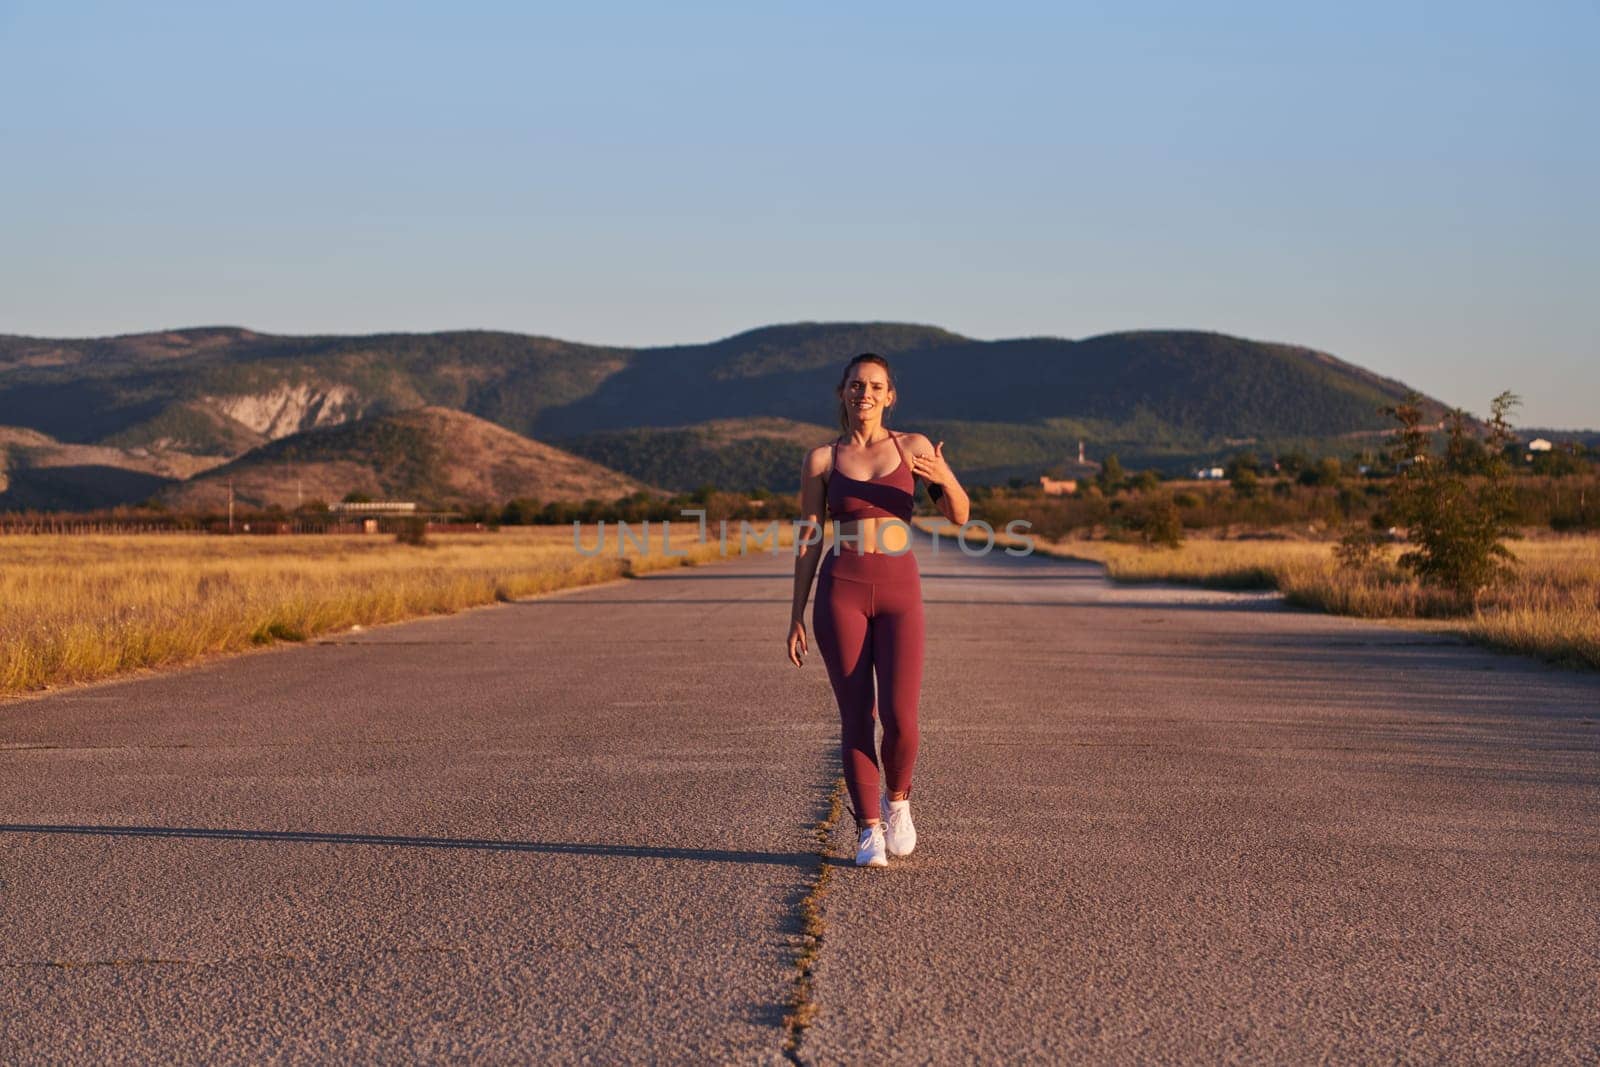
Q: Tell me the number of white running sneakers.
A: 2